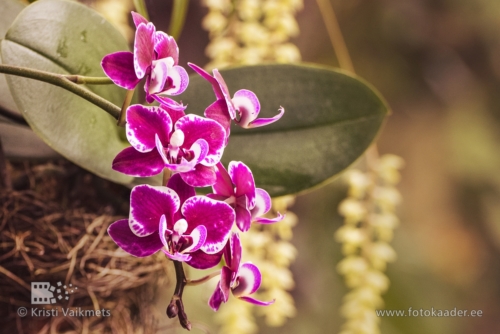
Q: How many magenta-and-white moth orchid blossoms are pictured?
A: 6